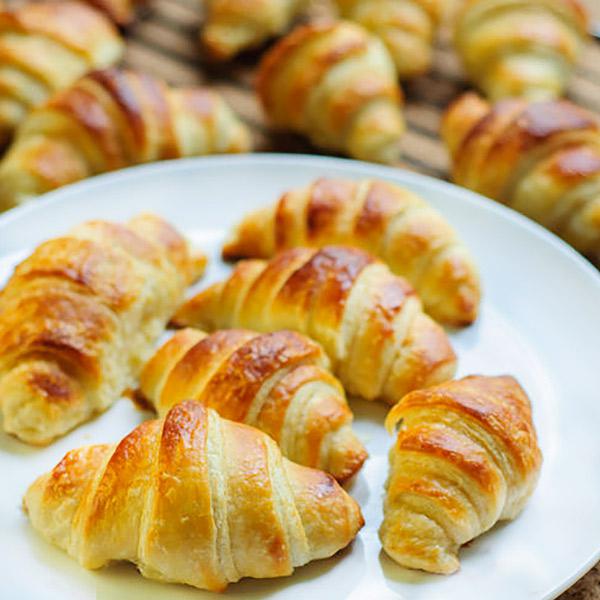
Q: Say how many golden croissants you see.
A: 14